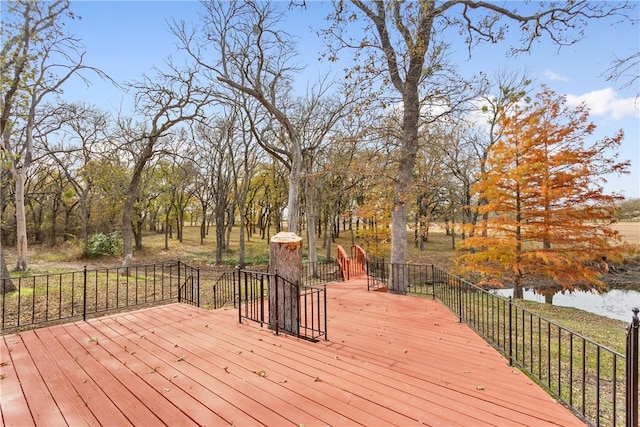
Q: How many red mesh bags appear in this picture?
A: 0